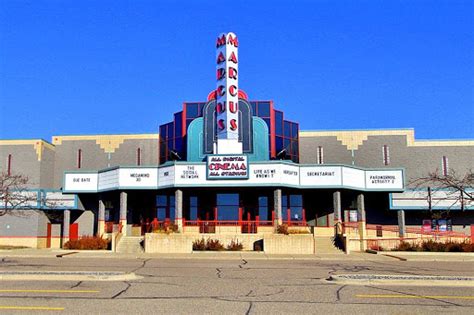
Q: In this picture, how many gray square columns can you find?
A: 8